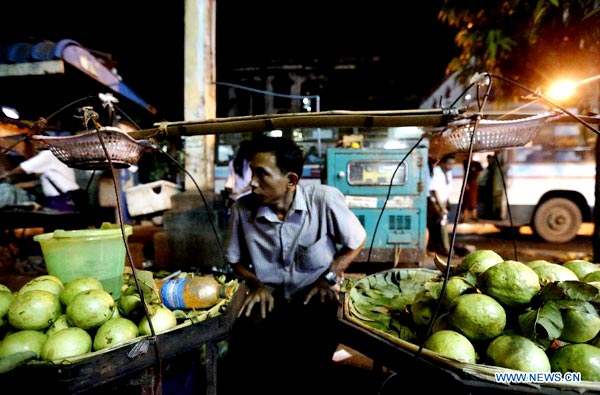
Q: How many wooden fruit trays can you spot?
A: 2